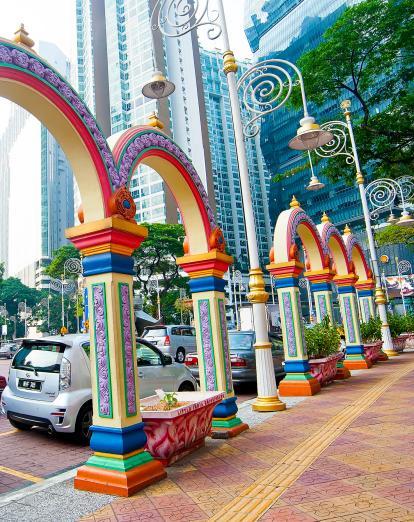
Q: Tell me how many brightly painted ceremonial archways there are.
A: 5